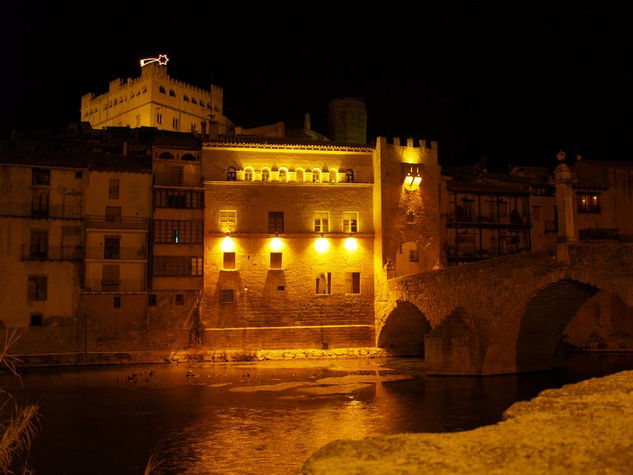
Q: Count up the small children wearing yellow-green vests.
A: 0